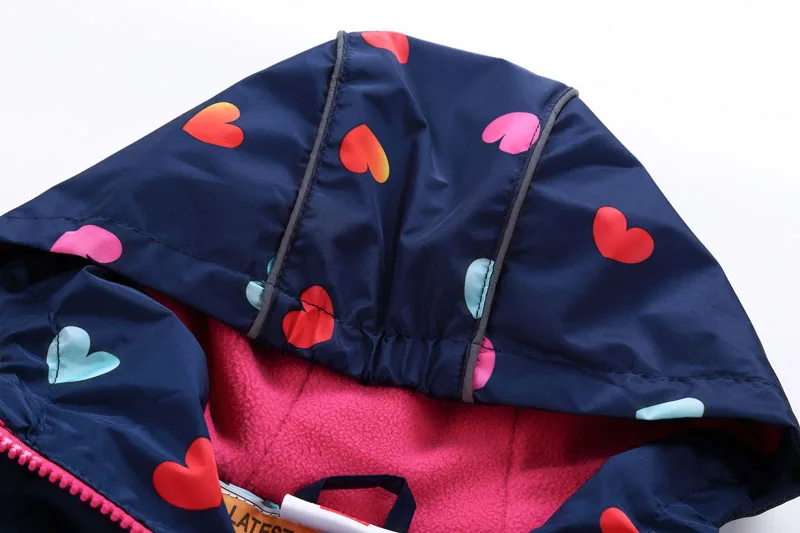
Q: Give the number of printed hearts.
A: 14